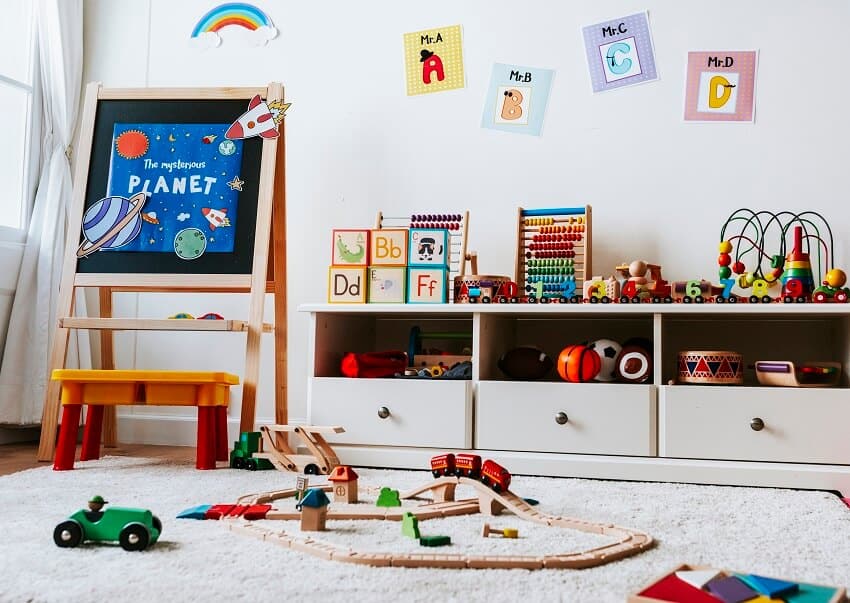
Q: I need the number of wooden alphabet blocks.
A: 6